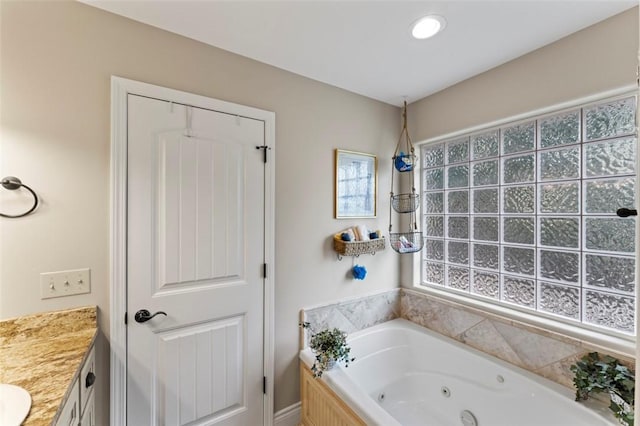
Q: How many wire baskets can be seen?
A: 3